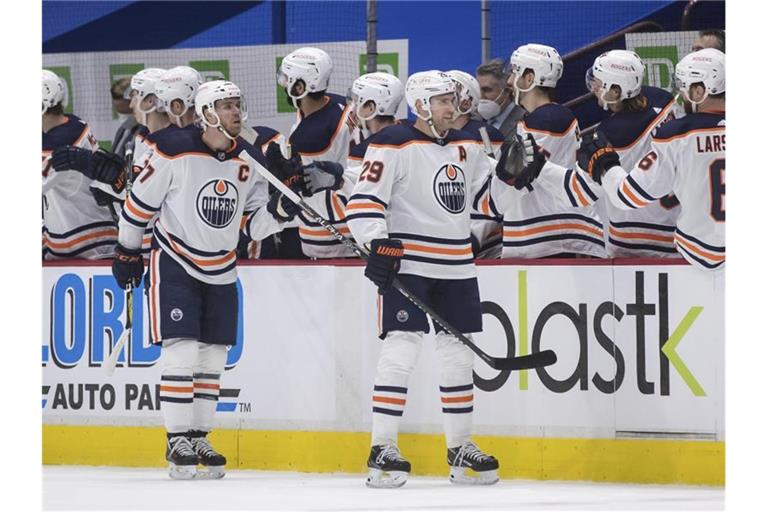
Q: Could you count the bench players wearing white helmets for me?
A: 9